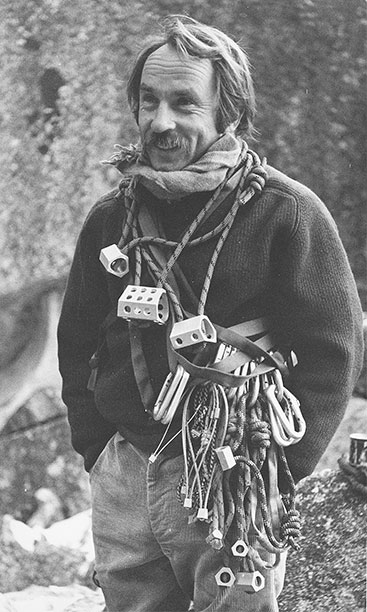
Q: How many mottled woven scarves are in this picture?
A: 1